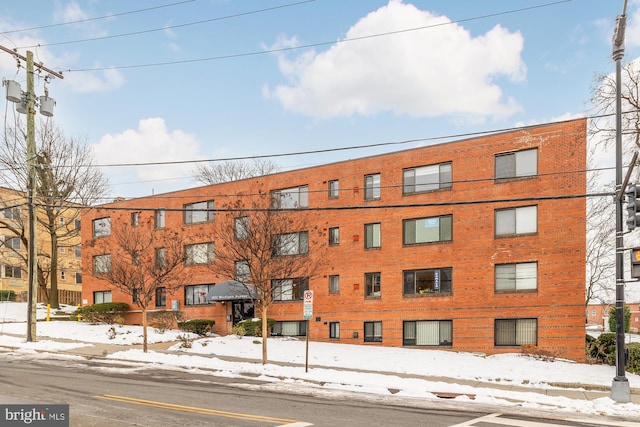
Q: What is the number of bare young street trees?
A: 2